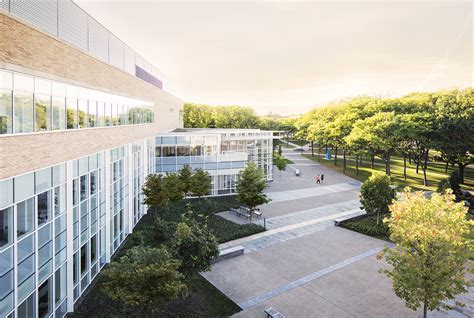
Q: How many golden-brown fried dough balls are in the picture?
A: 0